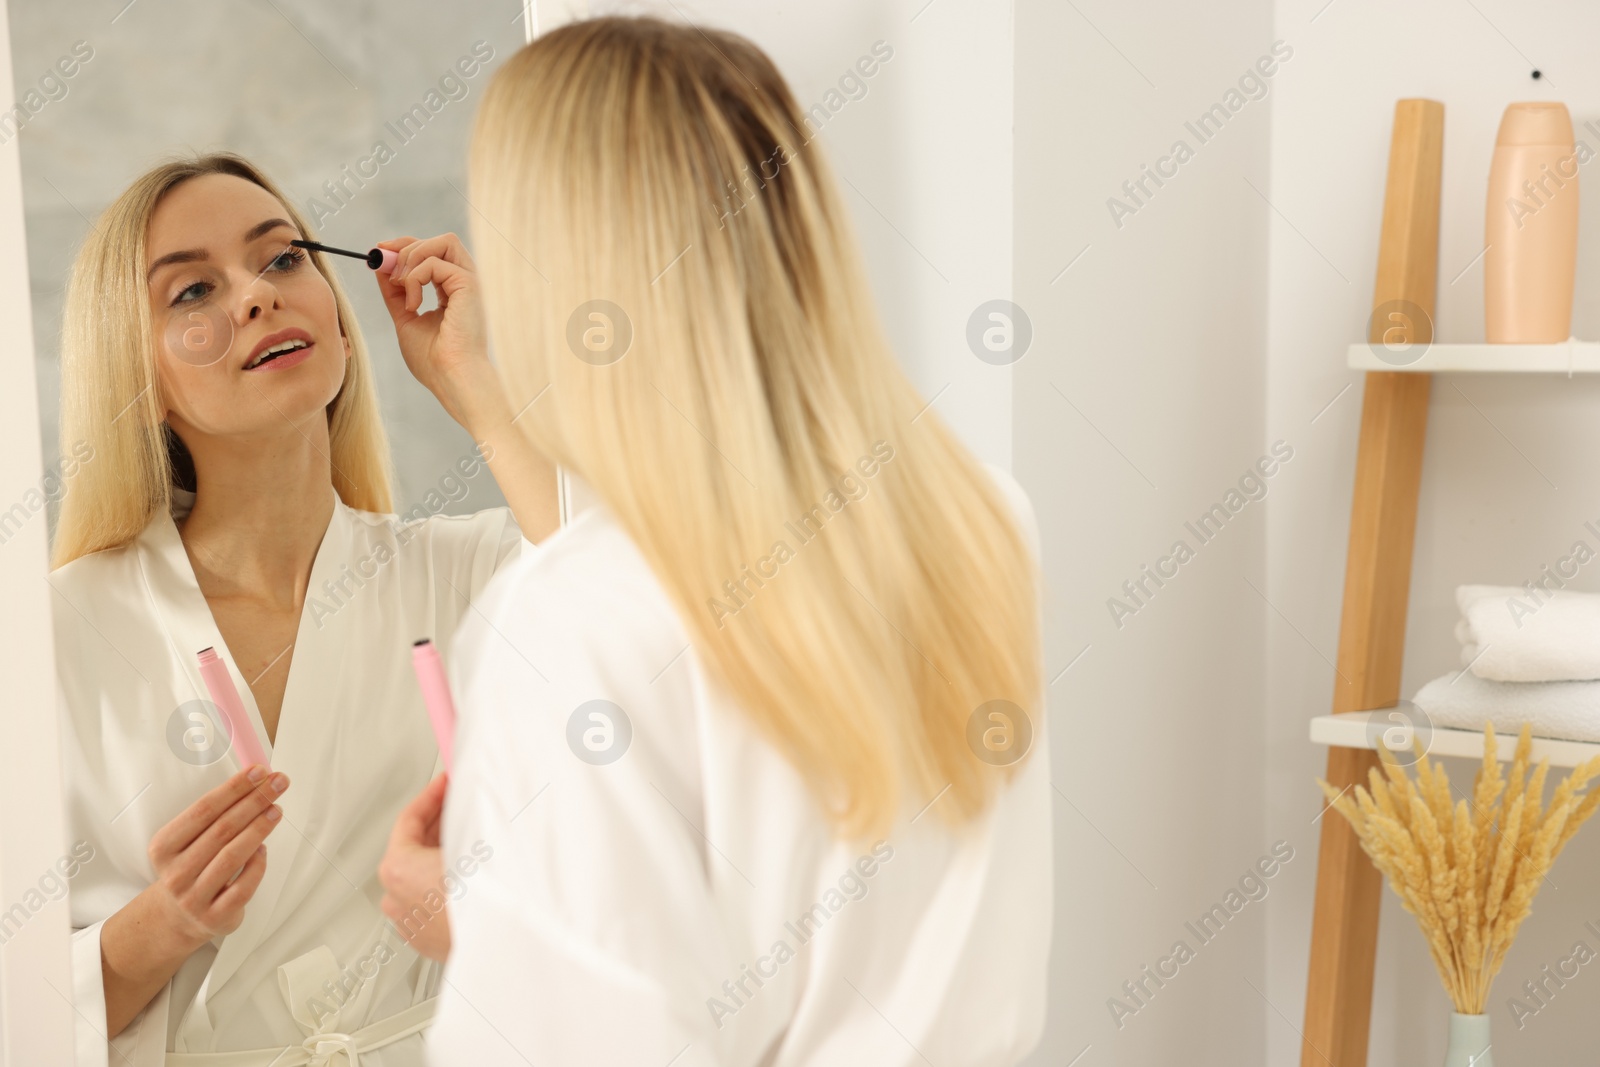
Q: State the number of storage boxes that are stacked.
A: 0